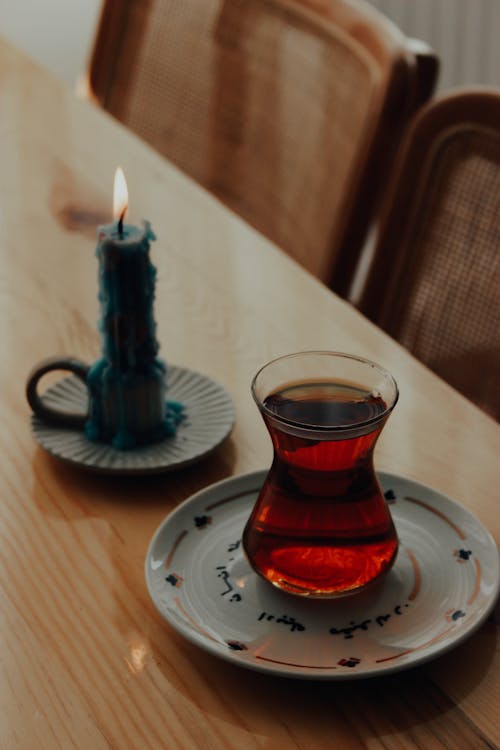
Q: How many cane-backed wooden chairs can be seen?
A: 2